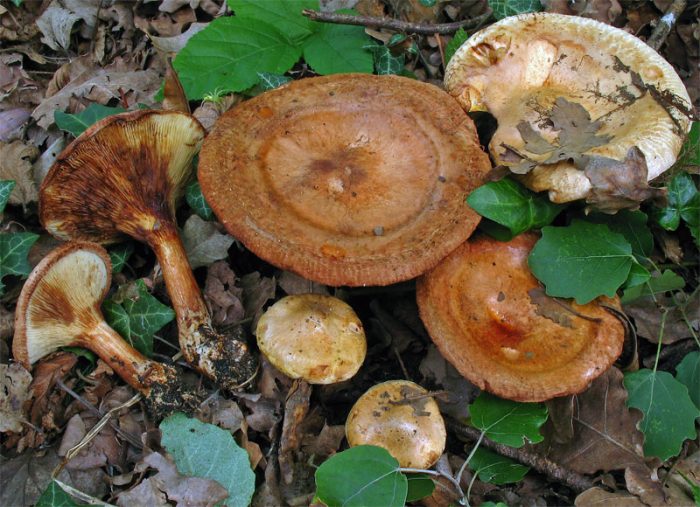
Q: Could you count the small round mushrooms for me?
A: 2